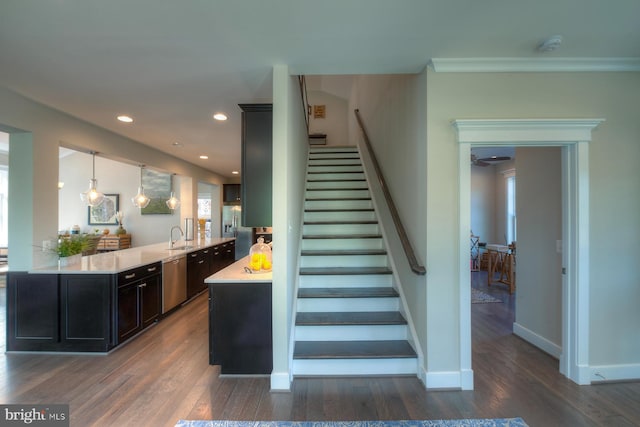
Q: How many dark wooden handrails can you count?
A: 1